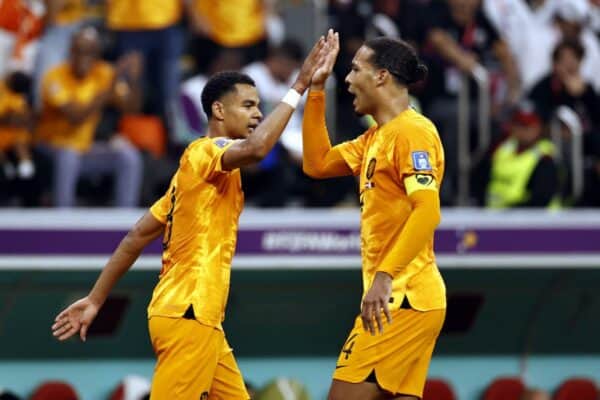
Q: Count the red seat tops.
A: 5